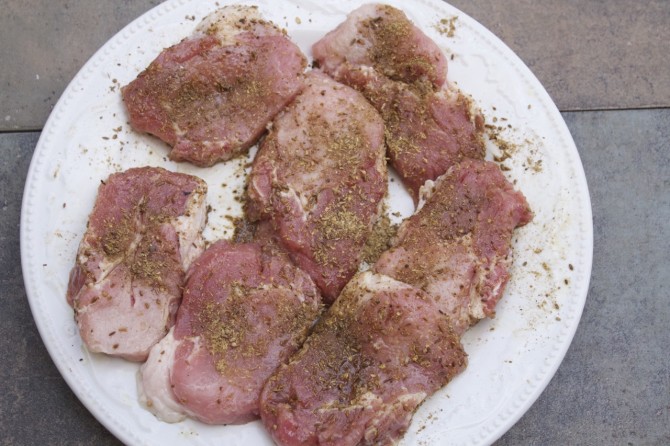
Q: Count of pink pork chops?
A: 7